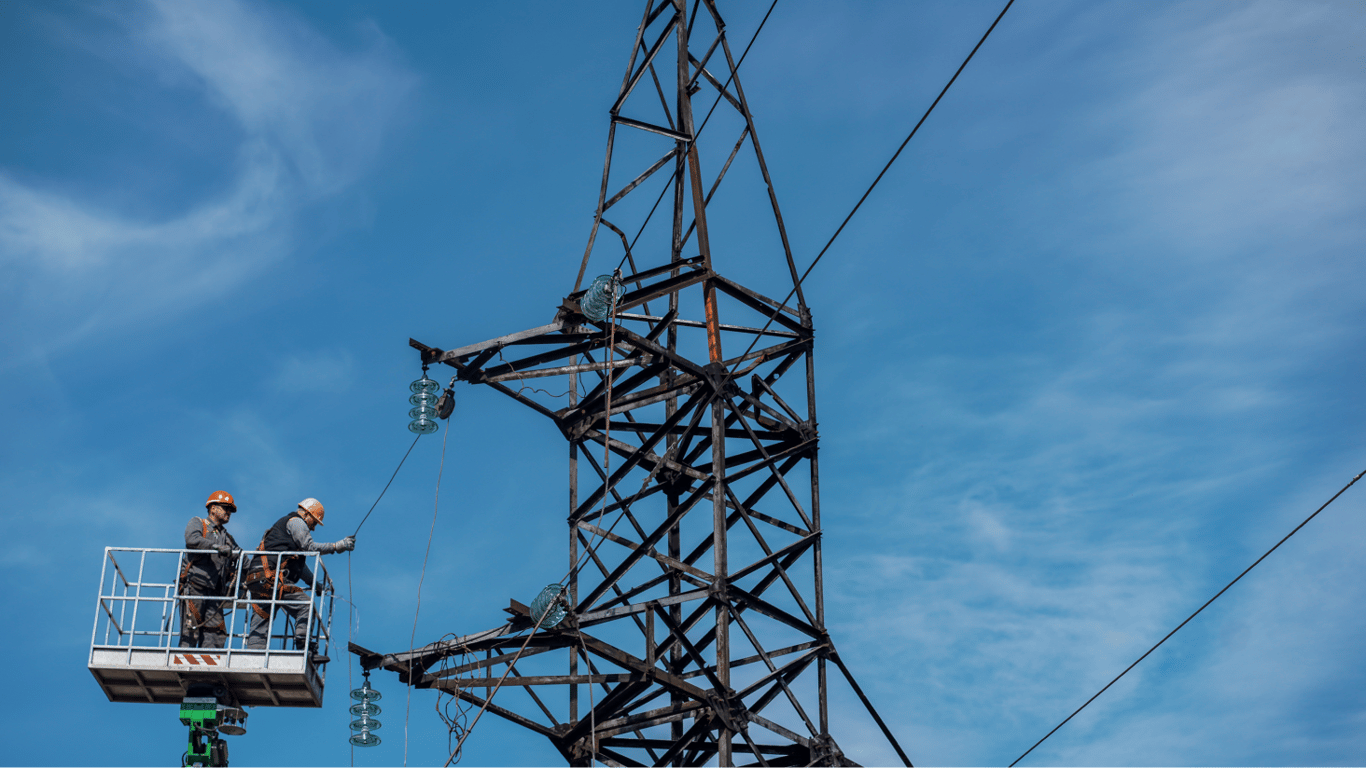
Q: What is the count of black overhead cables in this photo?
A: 3